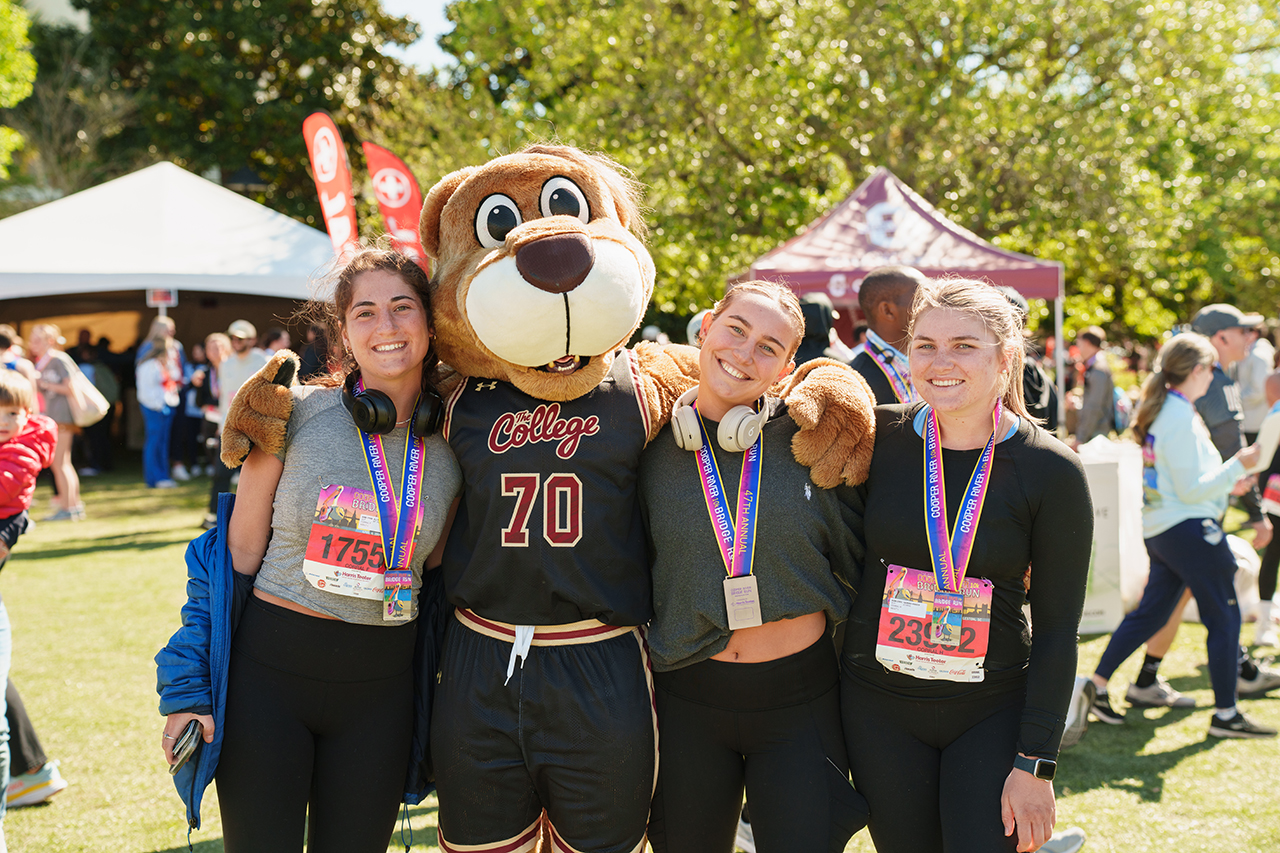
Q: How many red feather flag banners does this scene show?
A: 2